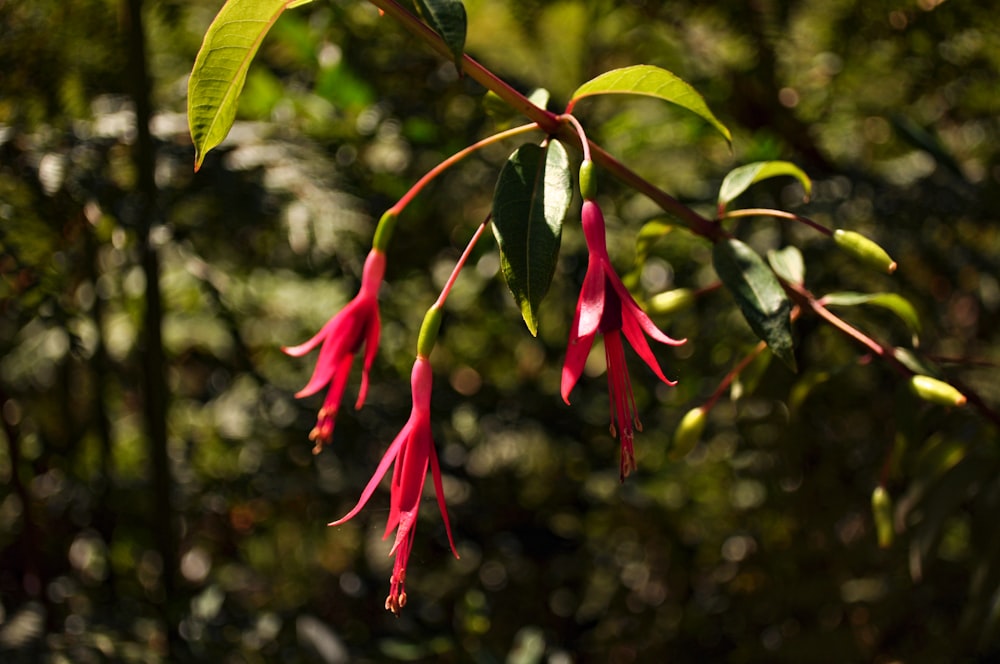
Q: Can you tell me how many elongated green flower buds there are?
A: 5